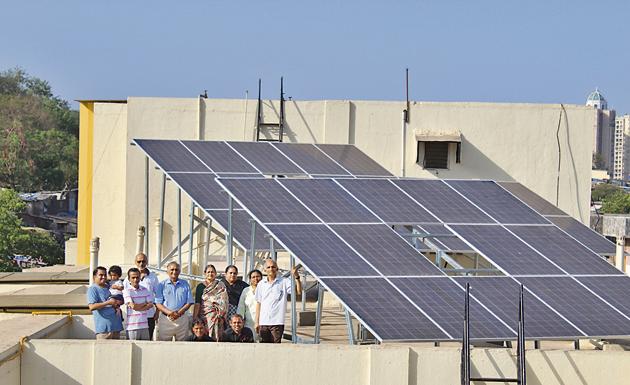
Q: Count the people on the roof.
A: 11